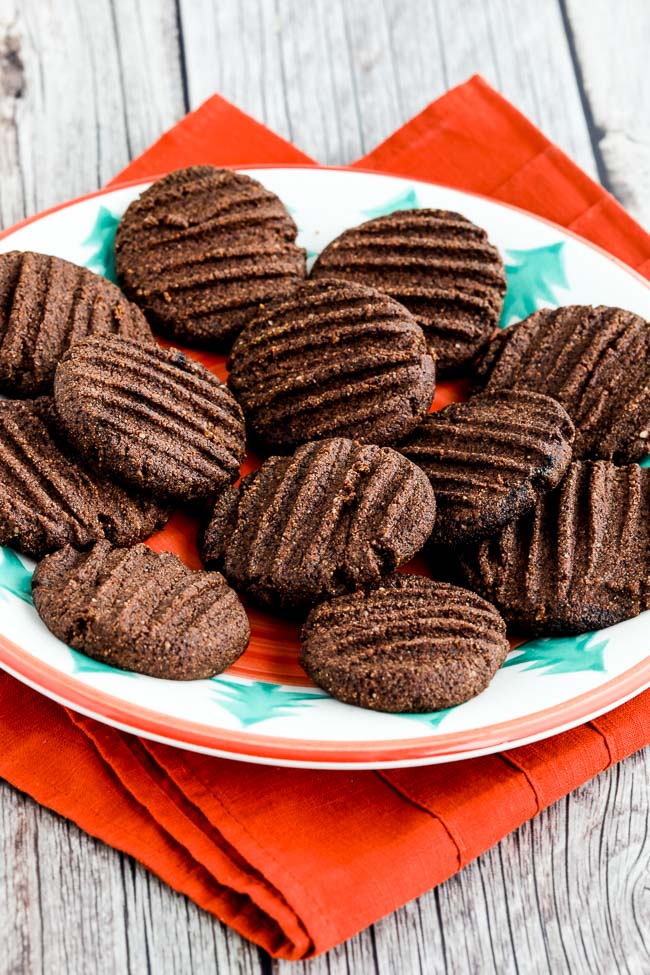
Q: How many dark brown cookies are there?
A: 12